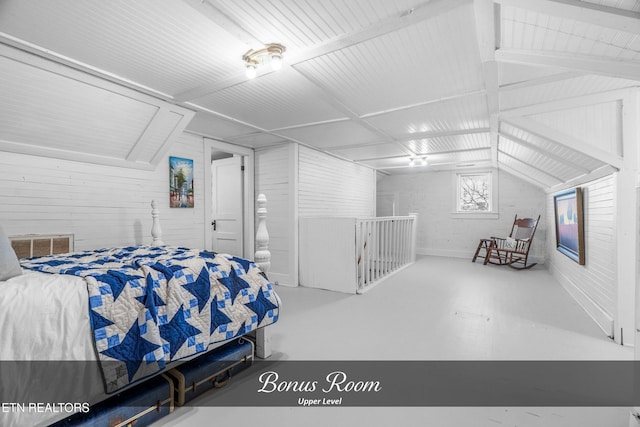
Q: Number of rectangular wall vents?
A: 1